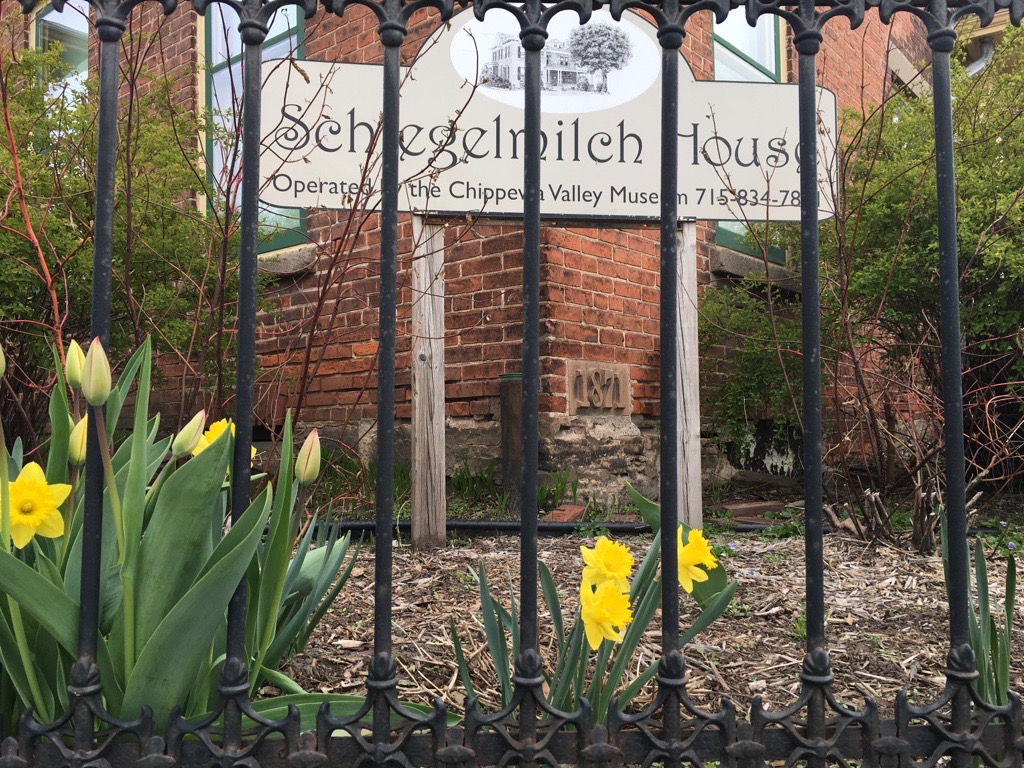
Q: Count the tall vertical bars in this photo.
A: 7